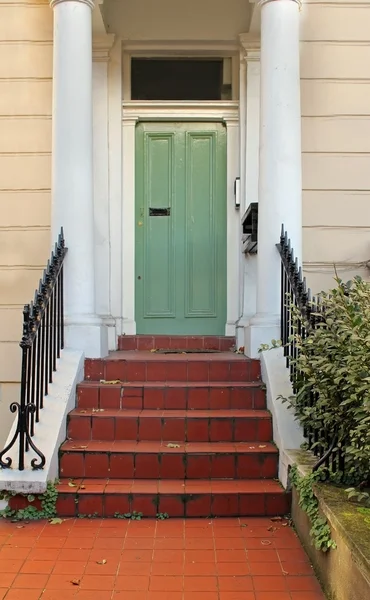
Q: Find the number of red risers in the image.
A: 6